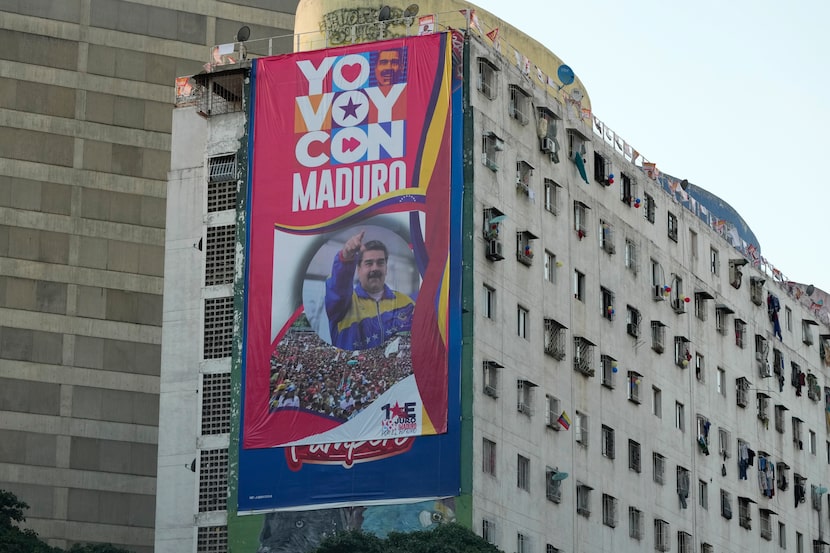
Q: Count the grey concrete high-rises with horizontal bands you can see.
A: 1